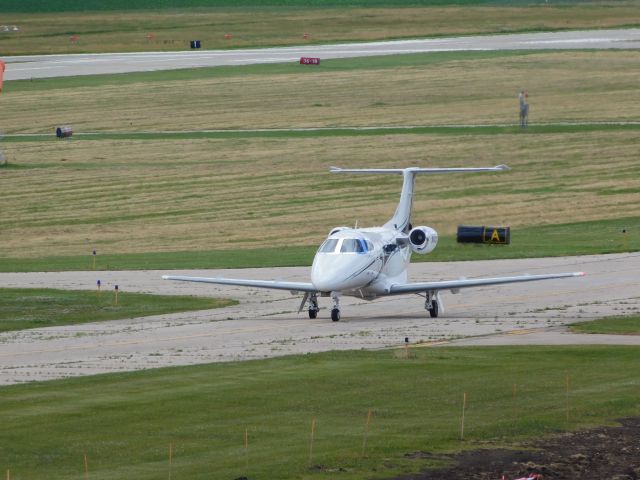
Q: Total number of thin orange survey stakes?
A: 9